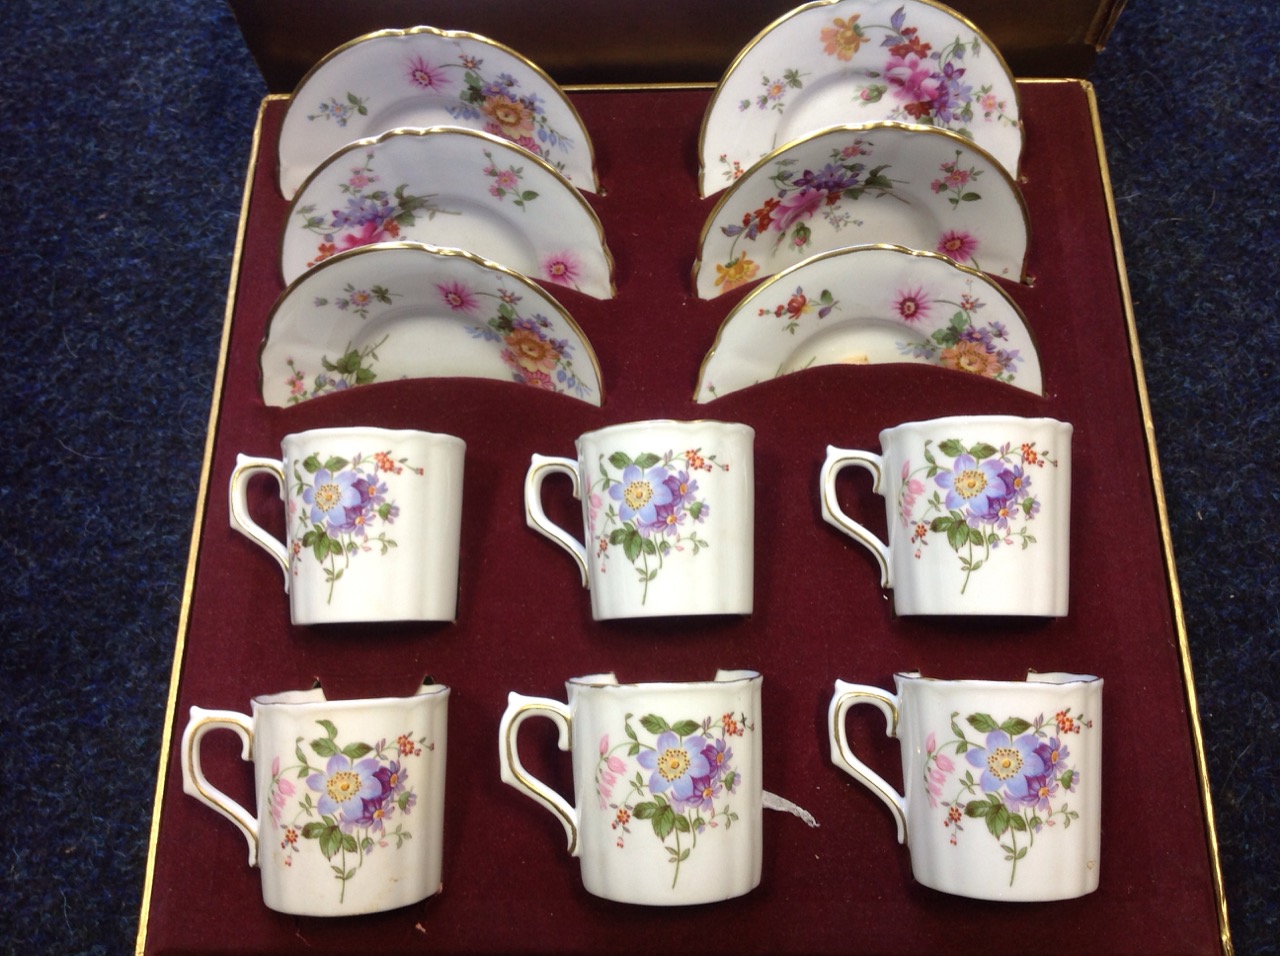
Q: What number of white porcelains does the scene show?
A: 12